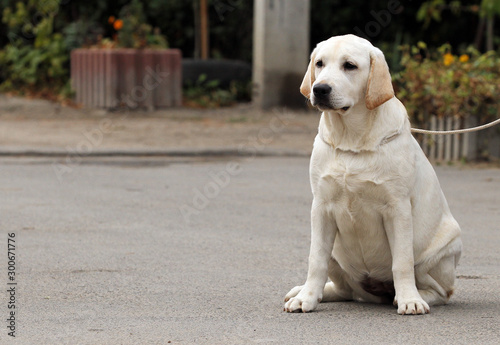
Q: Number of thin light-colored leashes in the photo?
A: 1